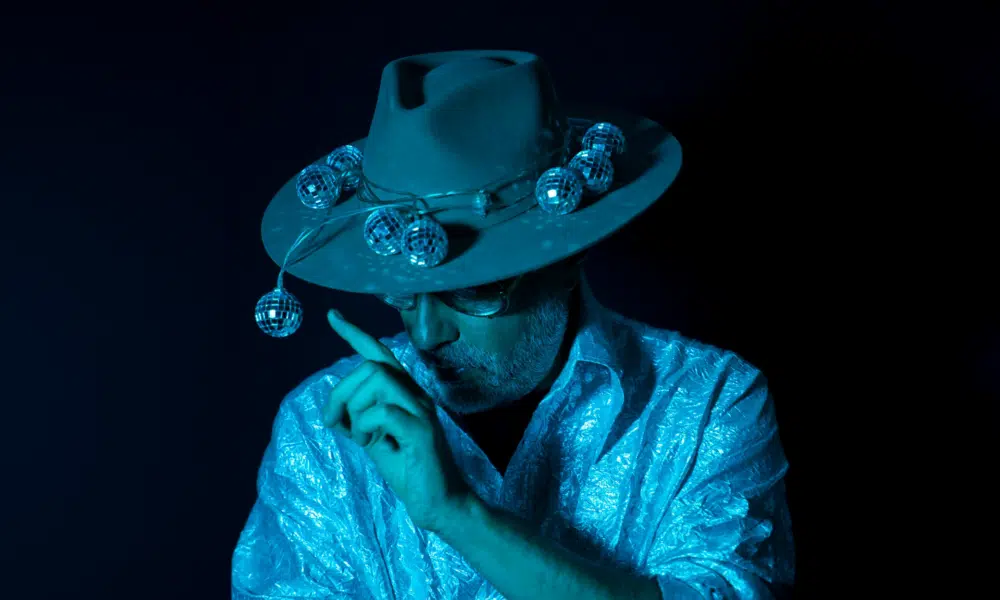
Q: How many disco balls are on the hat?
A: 8